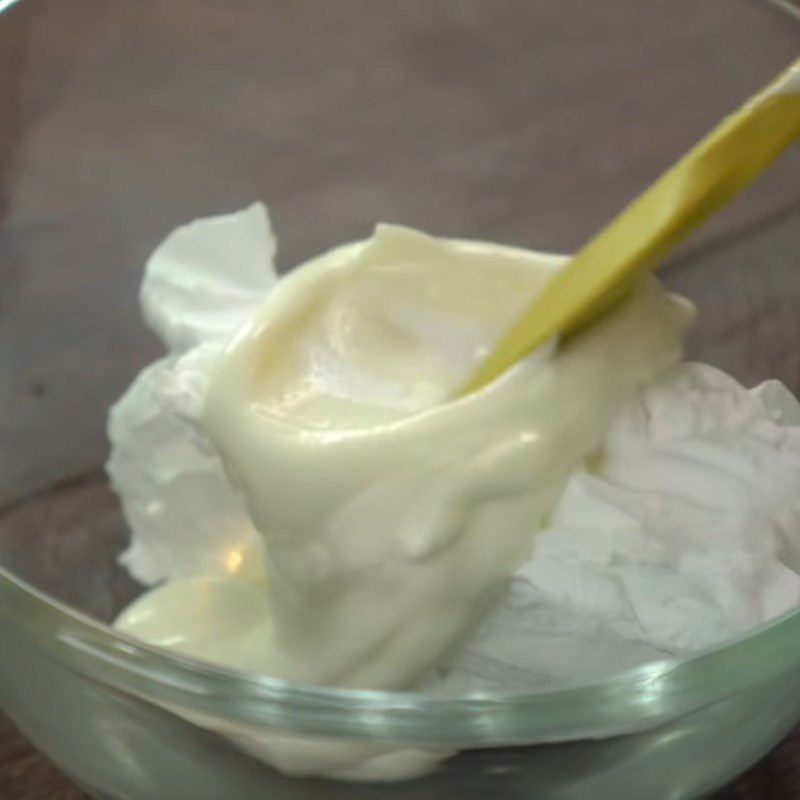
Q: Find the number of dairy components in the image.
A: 2